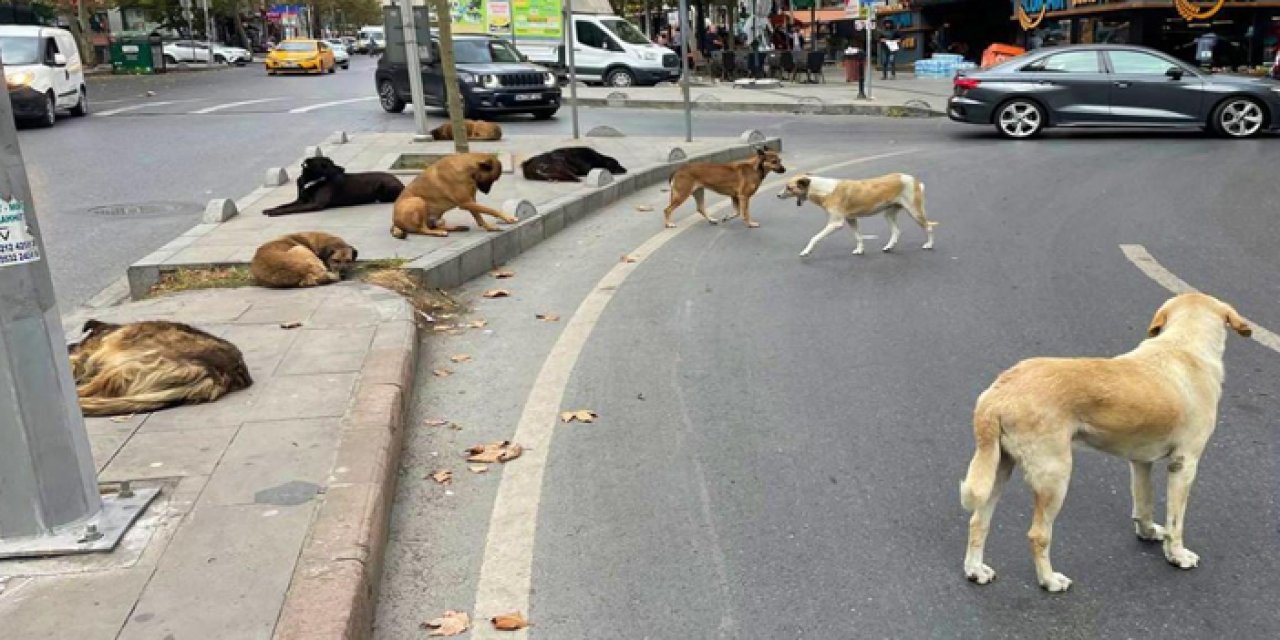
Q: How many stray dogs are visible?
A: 9